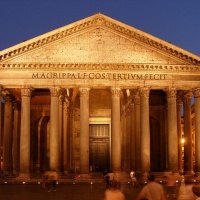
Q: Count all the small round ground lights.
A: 11